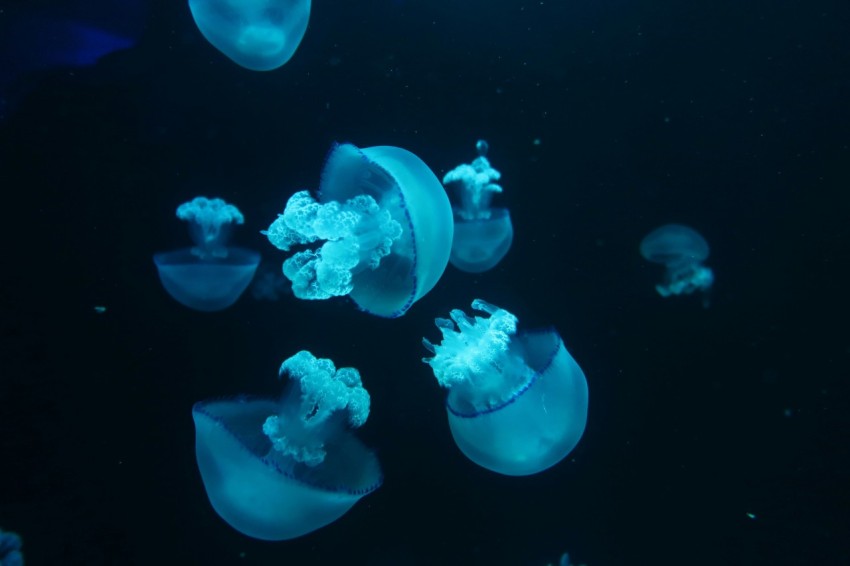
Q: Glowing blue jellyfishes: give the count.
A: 7